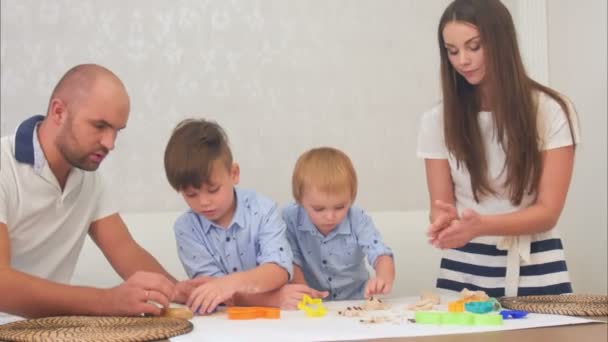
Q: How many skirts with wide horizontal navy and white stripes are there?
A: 1